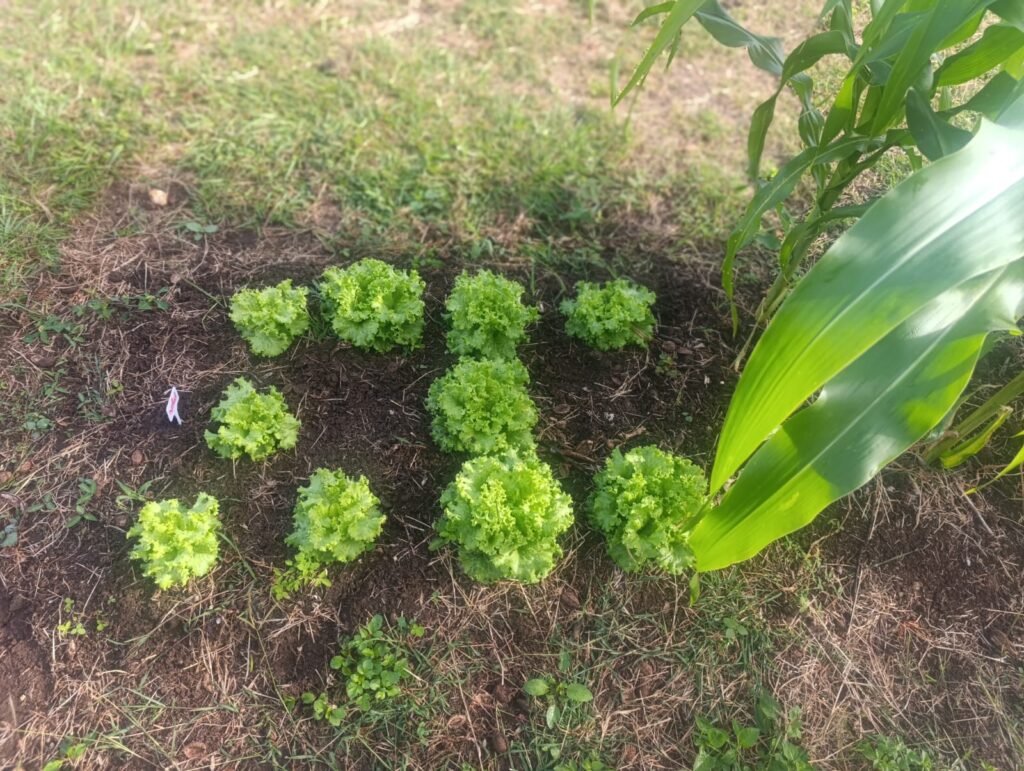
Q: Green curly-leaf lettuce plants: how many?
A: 10